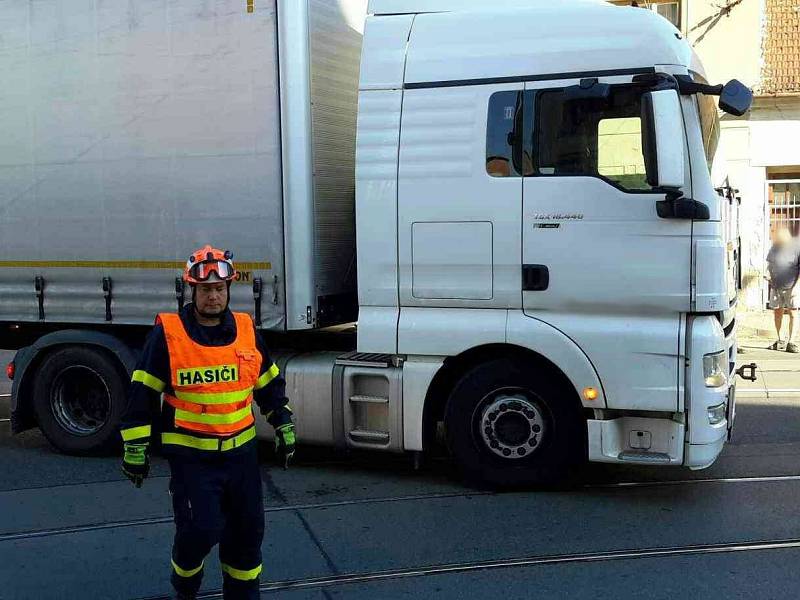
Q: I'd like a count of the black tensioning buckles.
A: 4